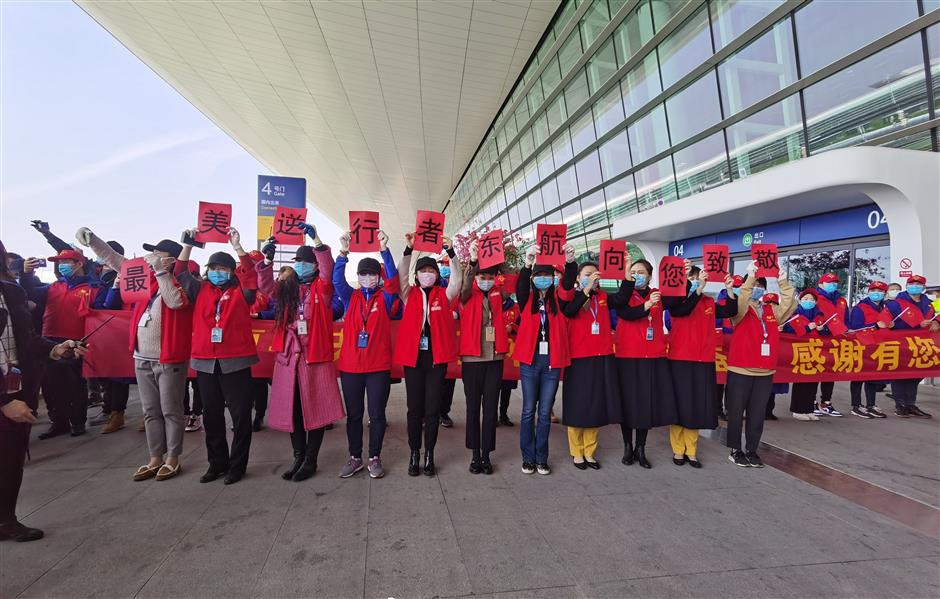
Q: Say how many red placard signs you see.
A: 11